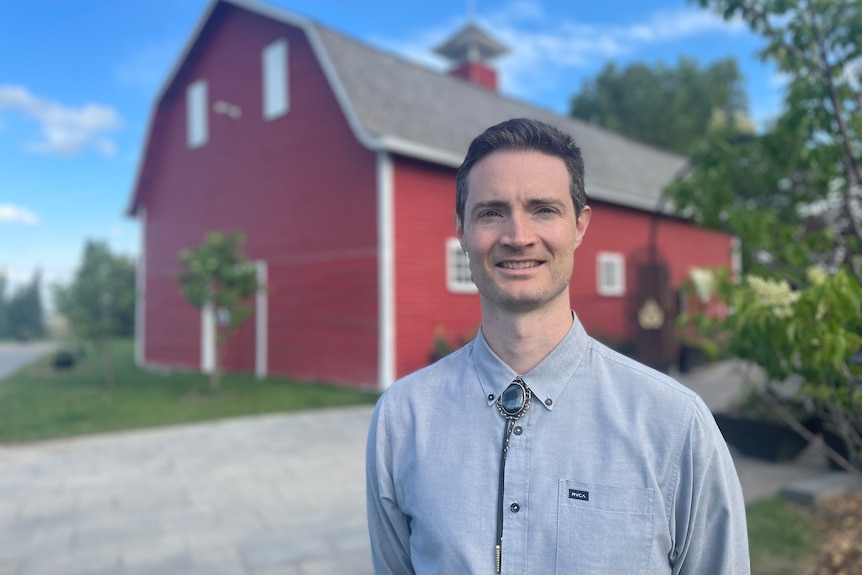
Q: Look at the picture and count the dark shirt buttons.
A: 4